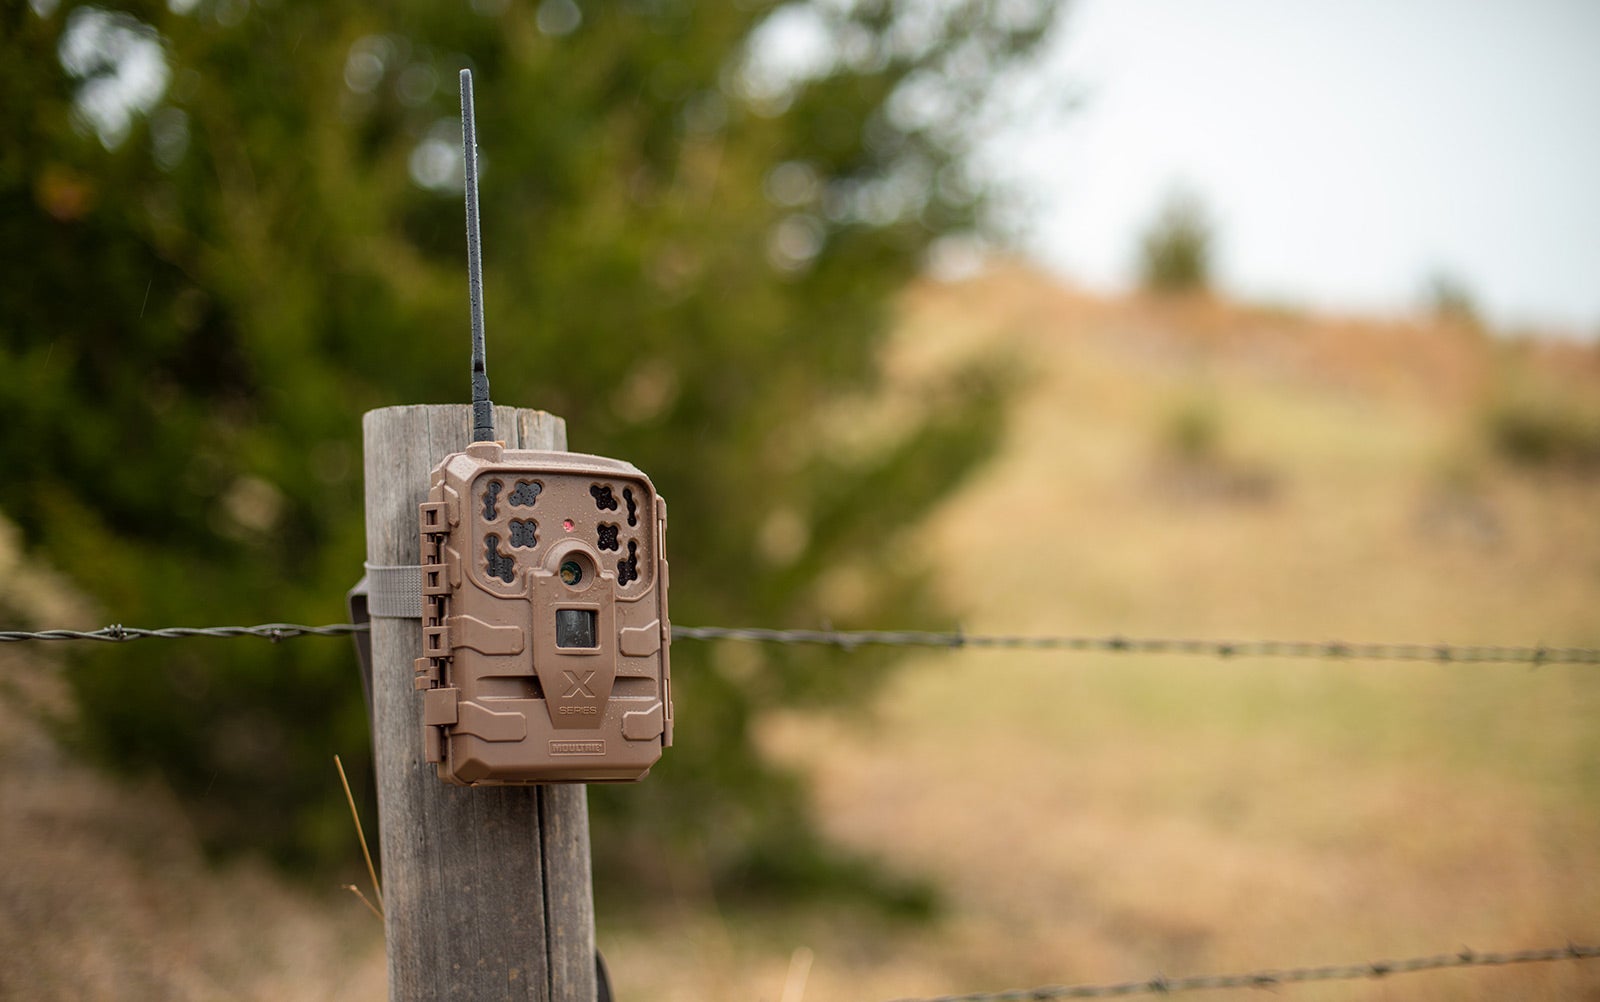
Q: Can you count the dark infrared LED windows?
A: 8